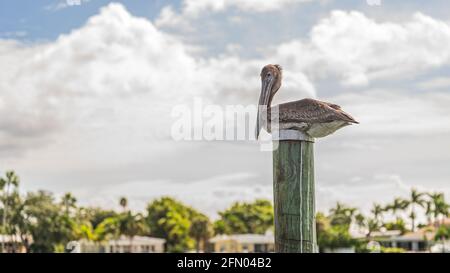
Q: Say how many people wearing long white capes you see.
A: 0